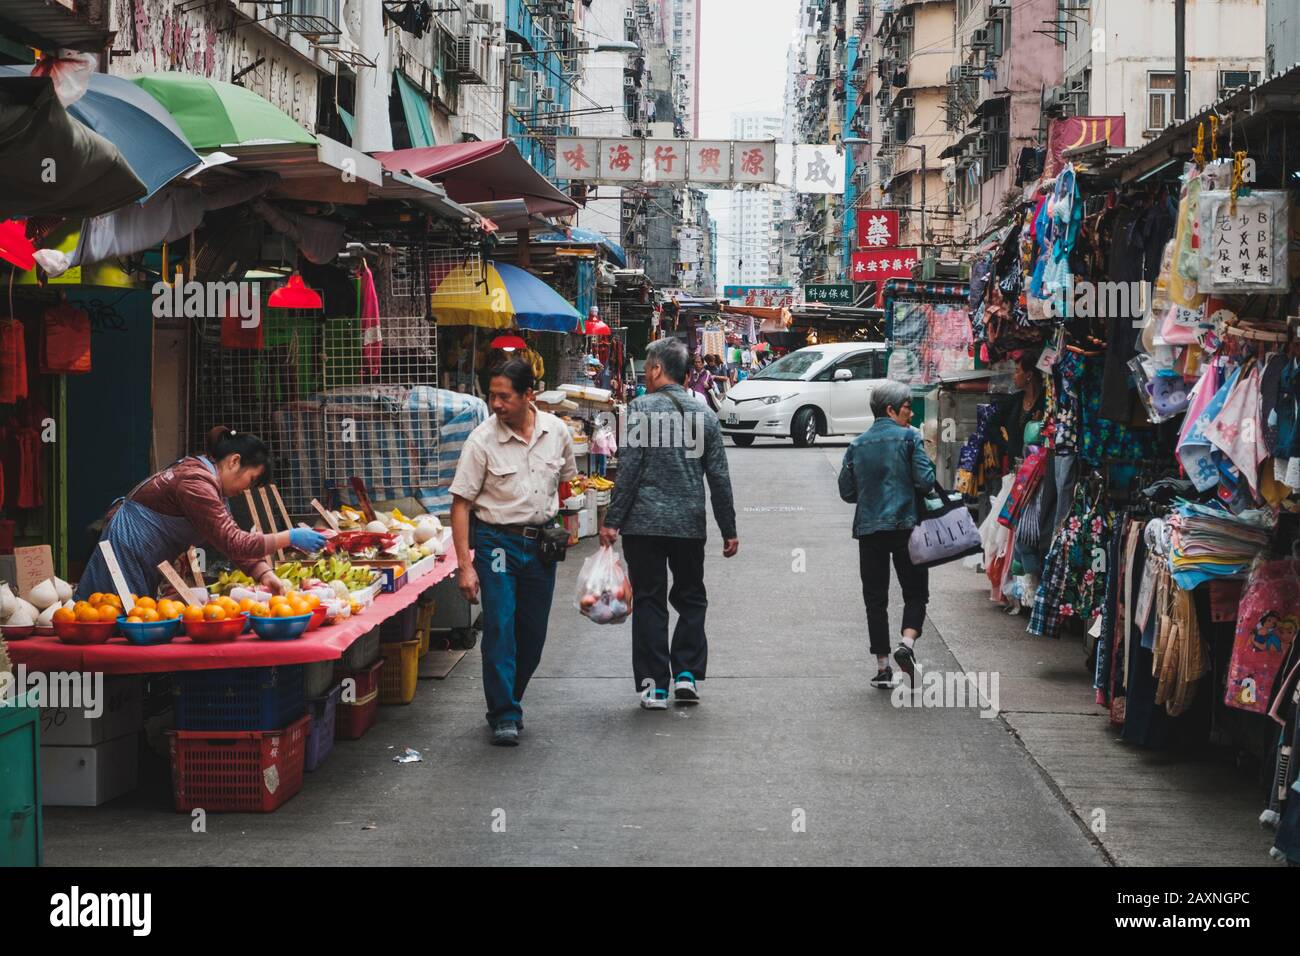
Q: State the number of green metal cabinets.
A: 1